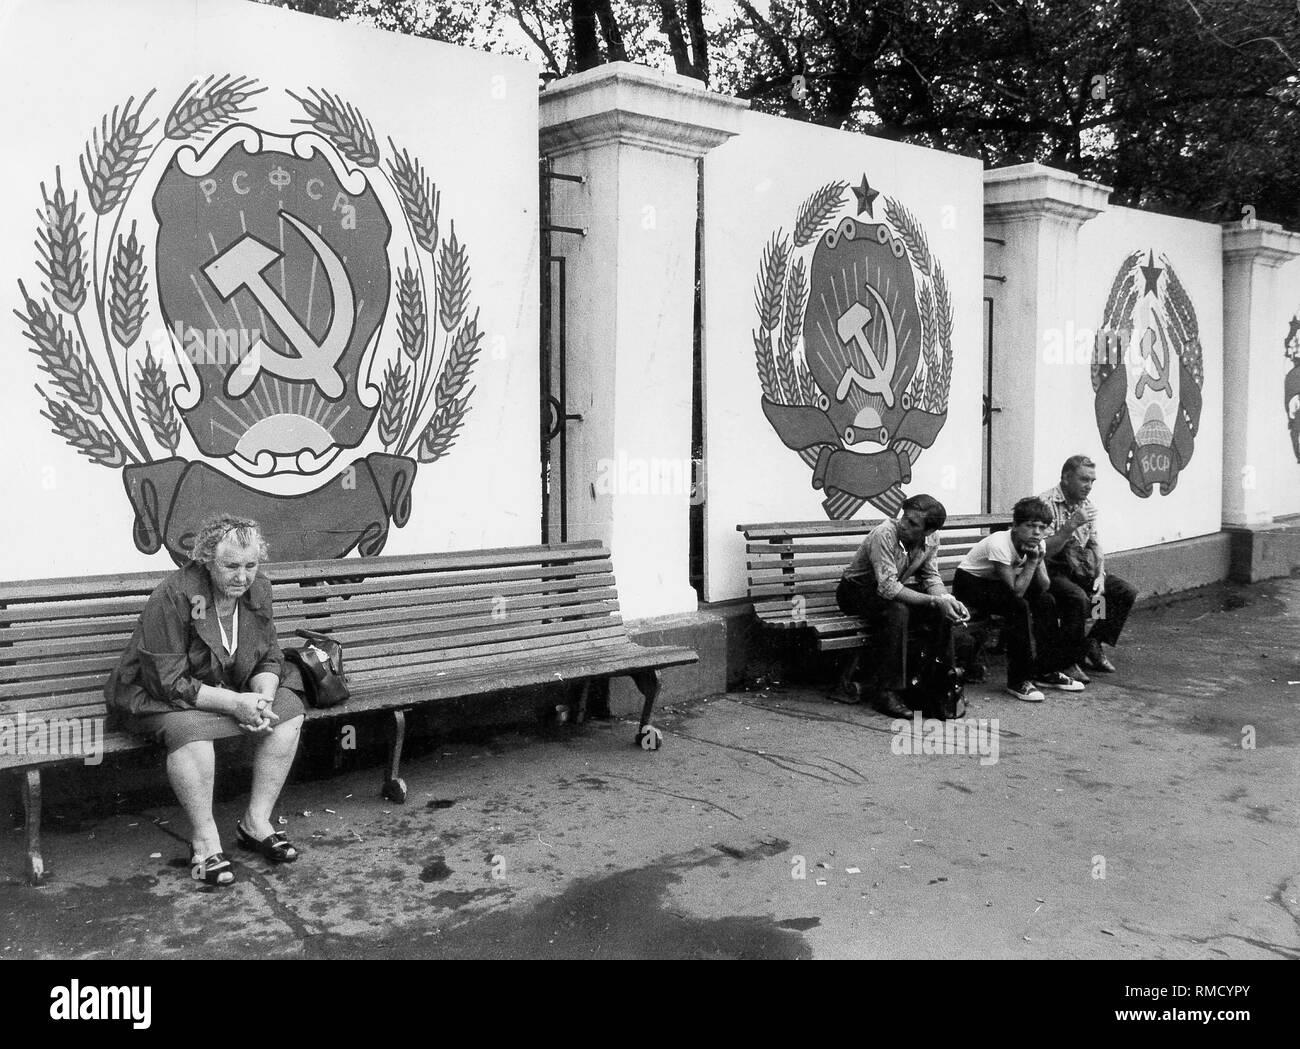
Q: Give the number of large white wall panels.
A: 4